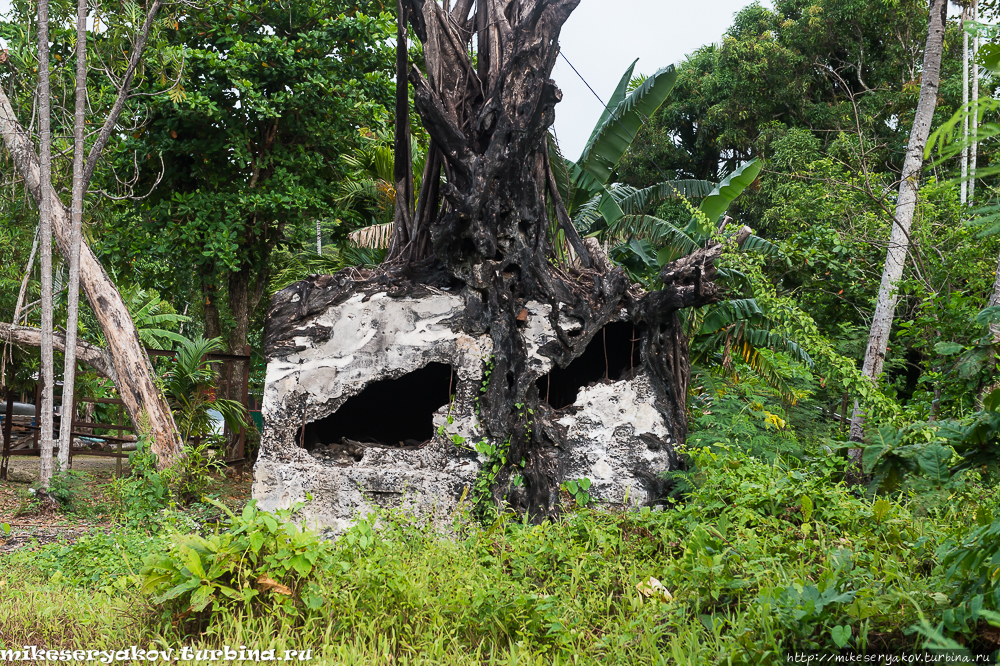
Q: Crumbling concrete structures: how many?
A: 1